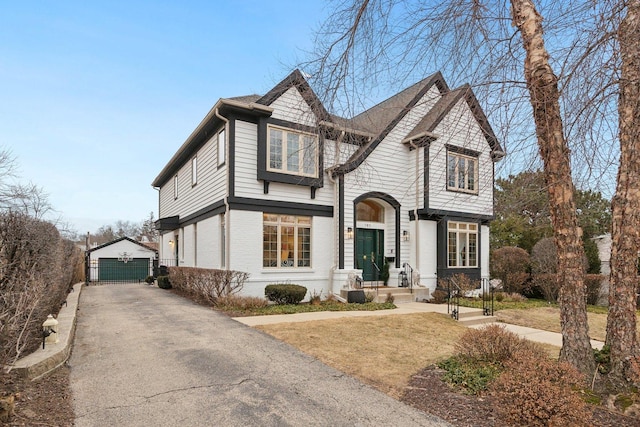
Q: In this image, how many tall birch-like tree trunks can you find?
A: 2